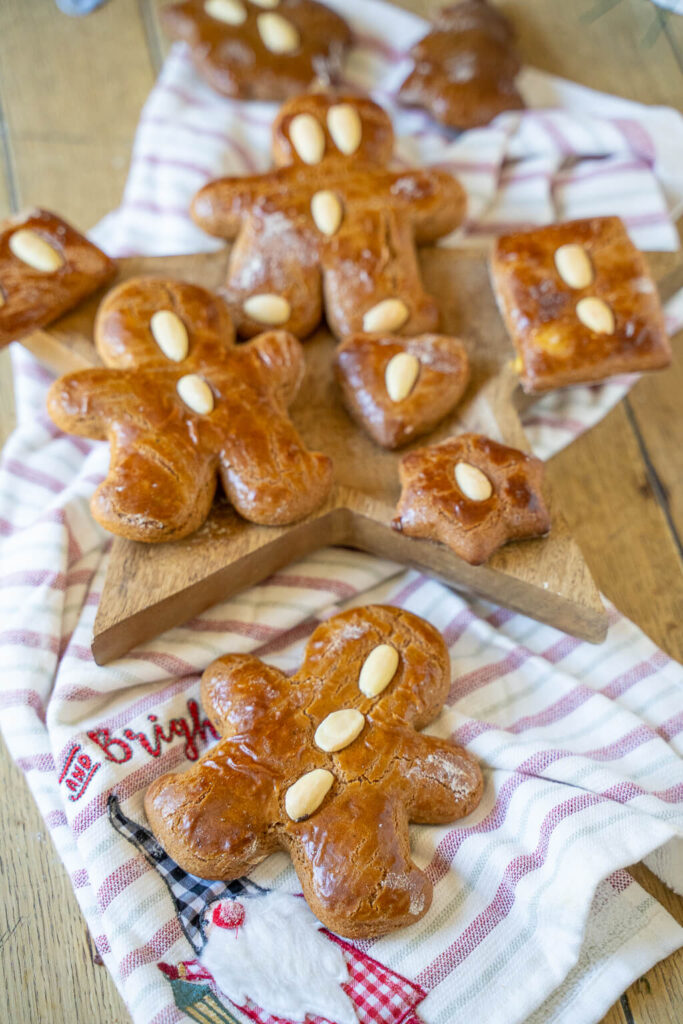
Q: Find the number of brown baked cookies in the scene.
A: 9